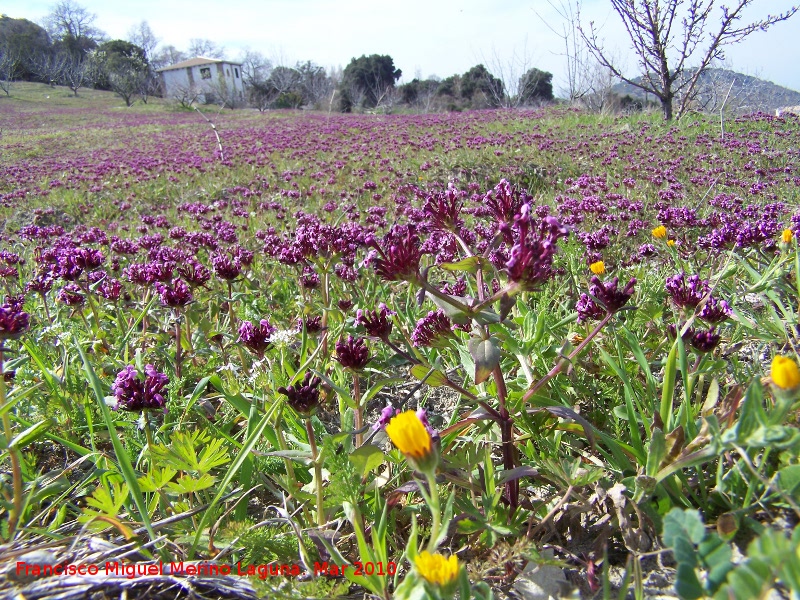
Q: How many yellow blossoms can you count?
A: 7